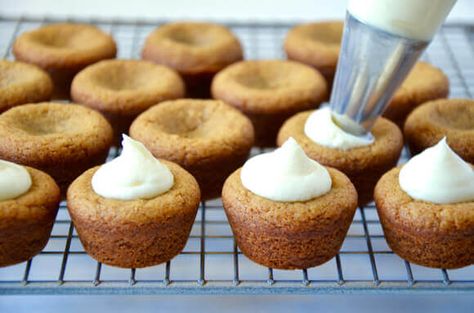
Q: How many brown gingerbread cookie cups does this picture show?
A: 15